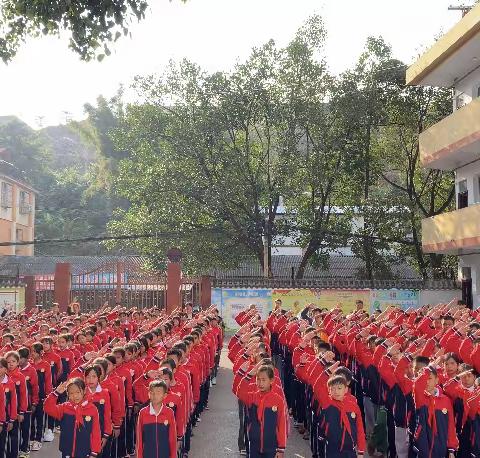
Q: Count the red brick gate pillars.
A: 4